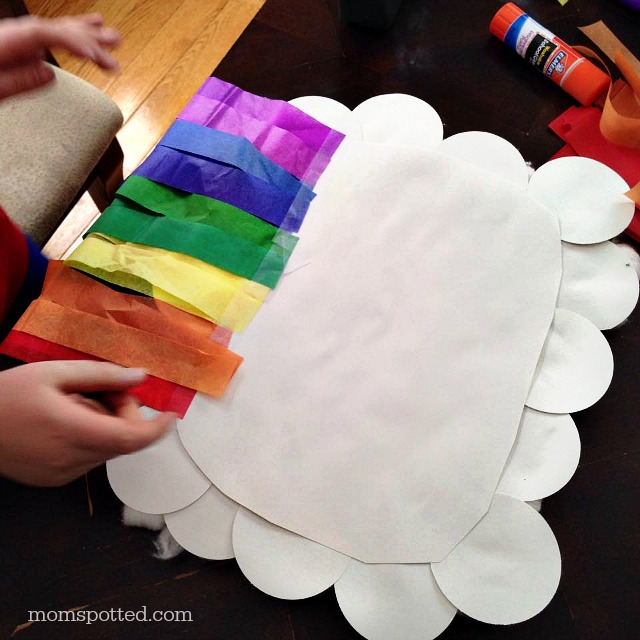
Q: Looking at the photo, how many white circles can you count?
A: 12